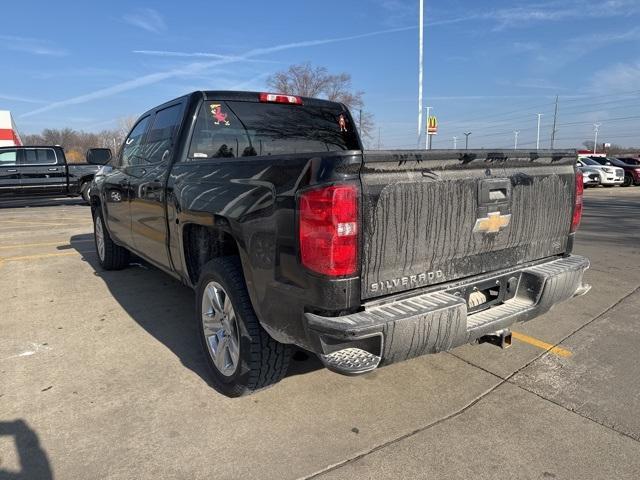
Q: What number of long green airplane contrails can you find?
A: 0